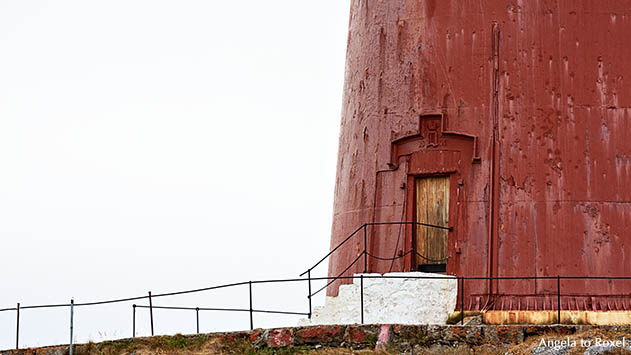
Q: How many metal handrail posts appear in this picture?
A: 12